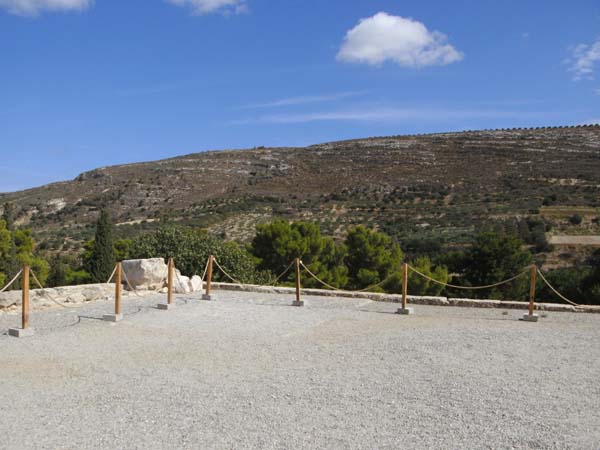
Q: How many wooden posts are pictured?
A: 7